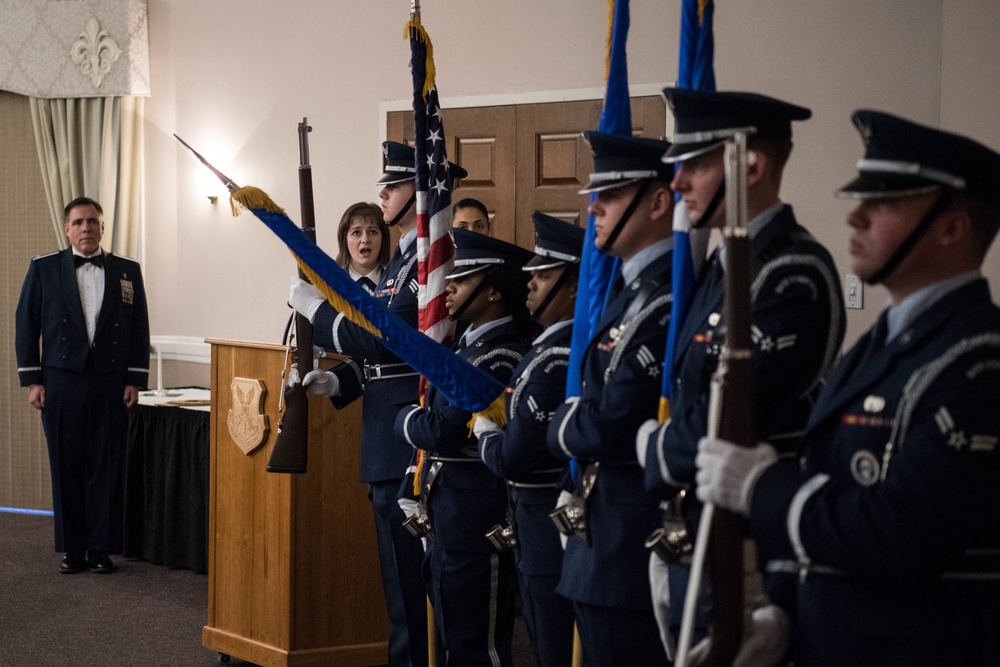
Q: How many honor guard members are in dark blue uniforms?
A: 6